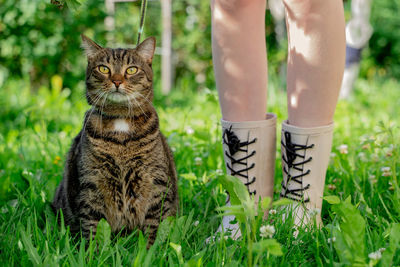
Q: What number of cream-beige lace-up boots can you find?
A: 2